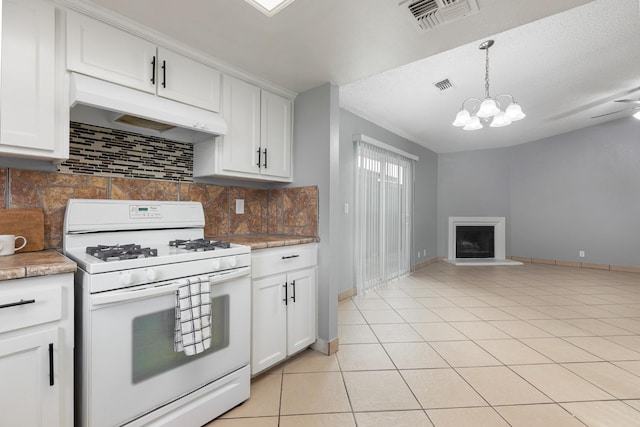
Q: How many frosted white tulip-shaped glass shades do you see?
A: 5